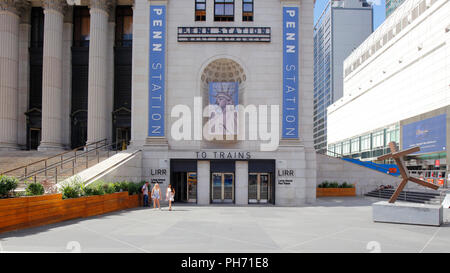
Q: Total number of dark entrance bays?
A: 3